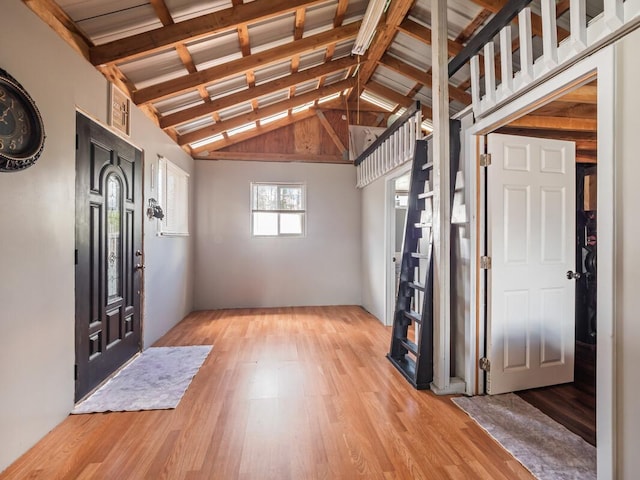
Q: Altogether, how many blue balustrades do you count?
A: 0